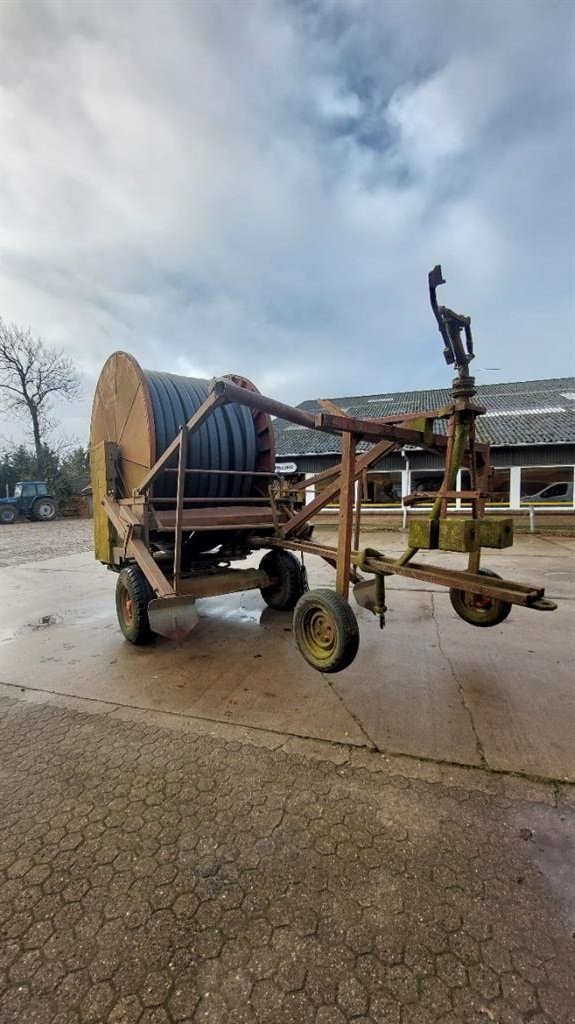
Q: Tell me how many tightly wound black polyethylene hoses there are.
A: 1